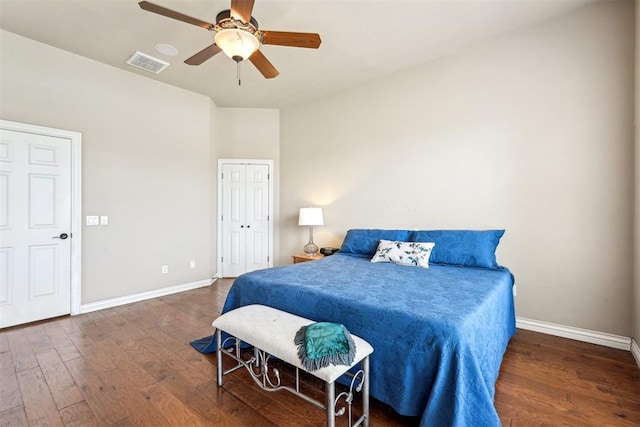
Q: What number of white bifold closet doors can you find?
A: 2